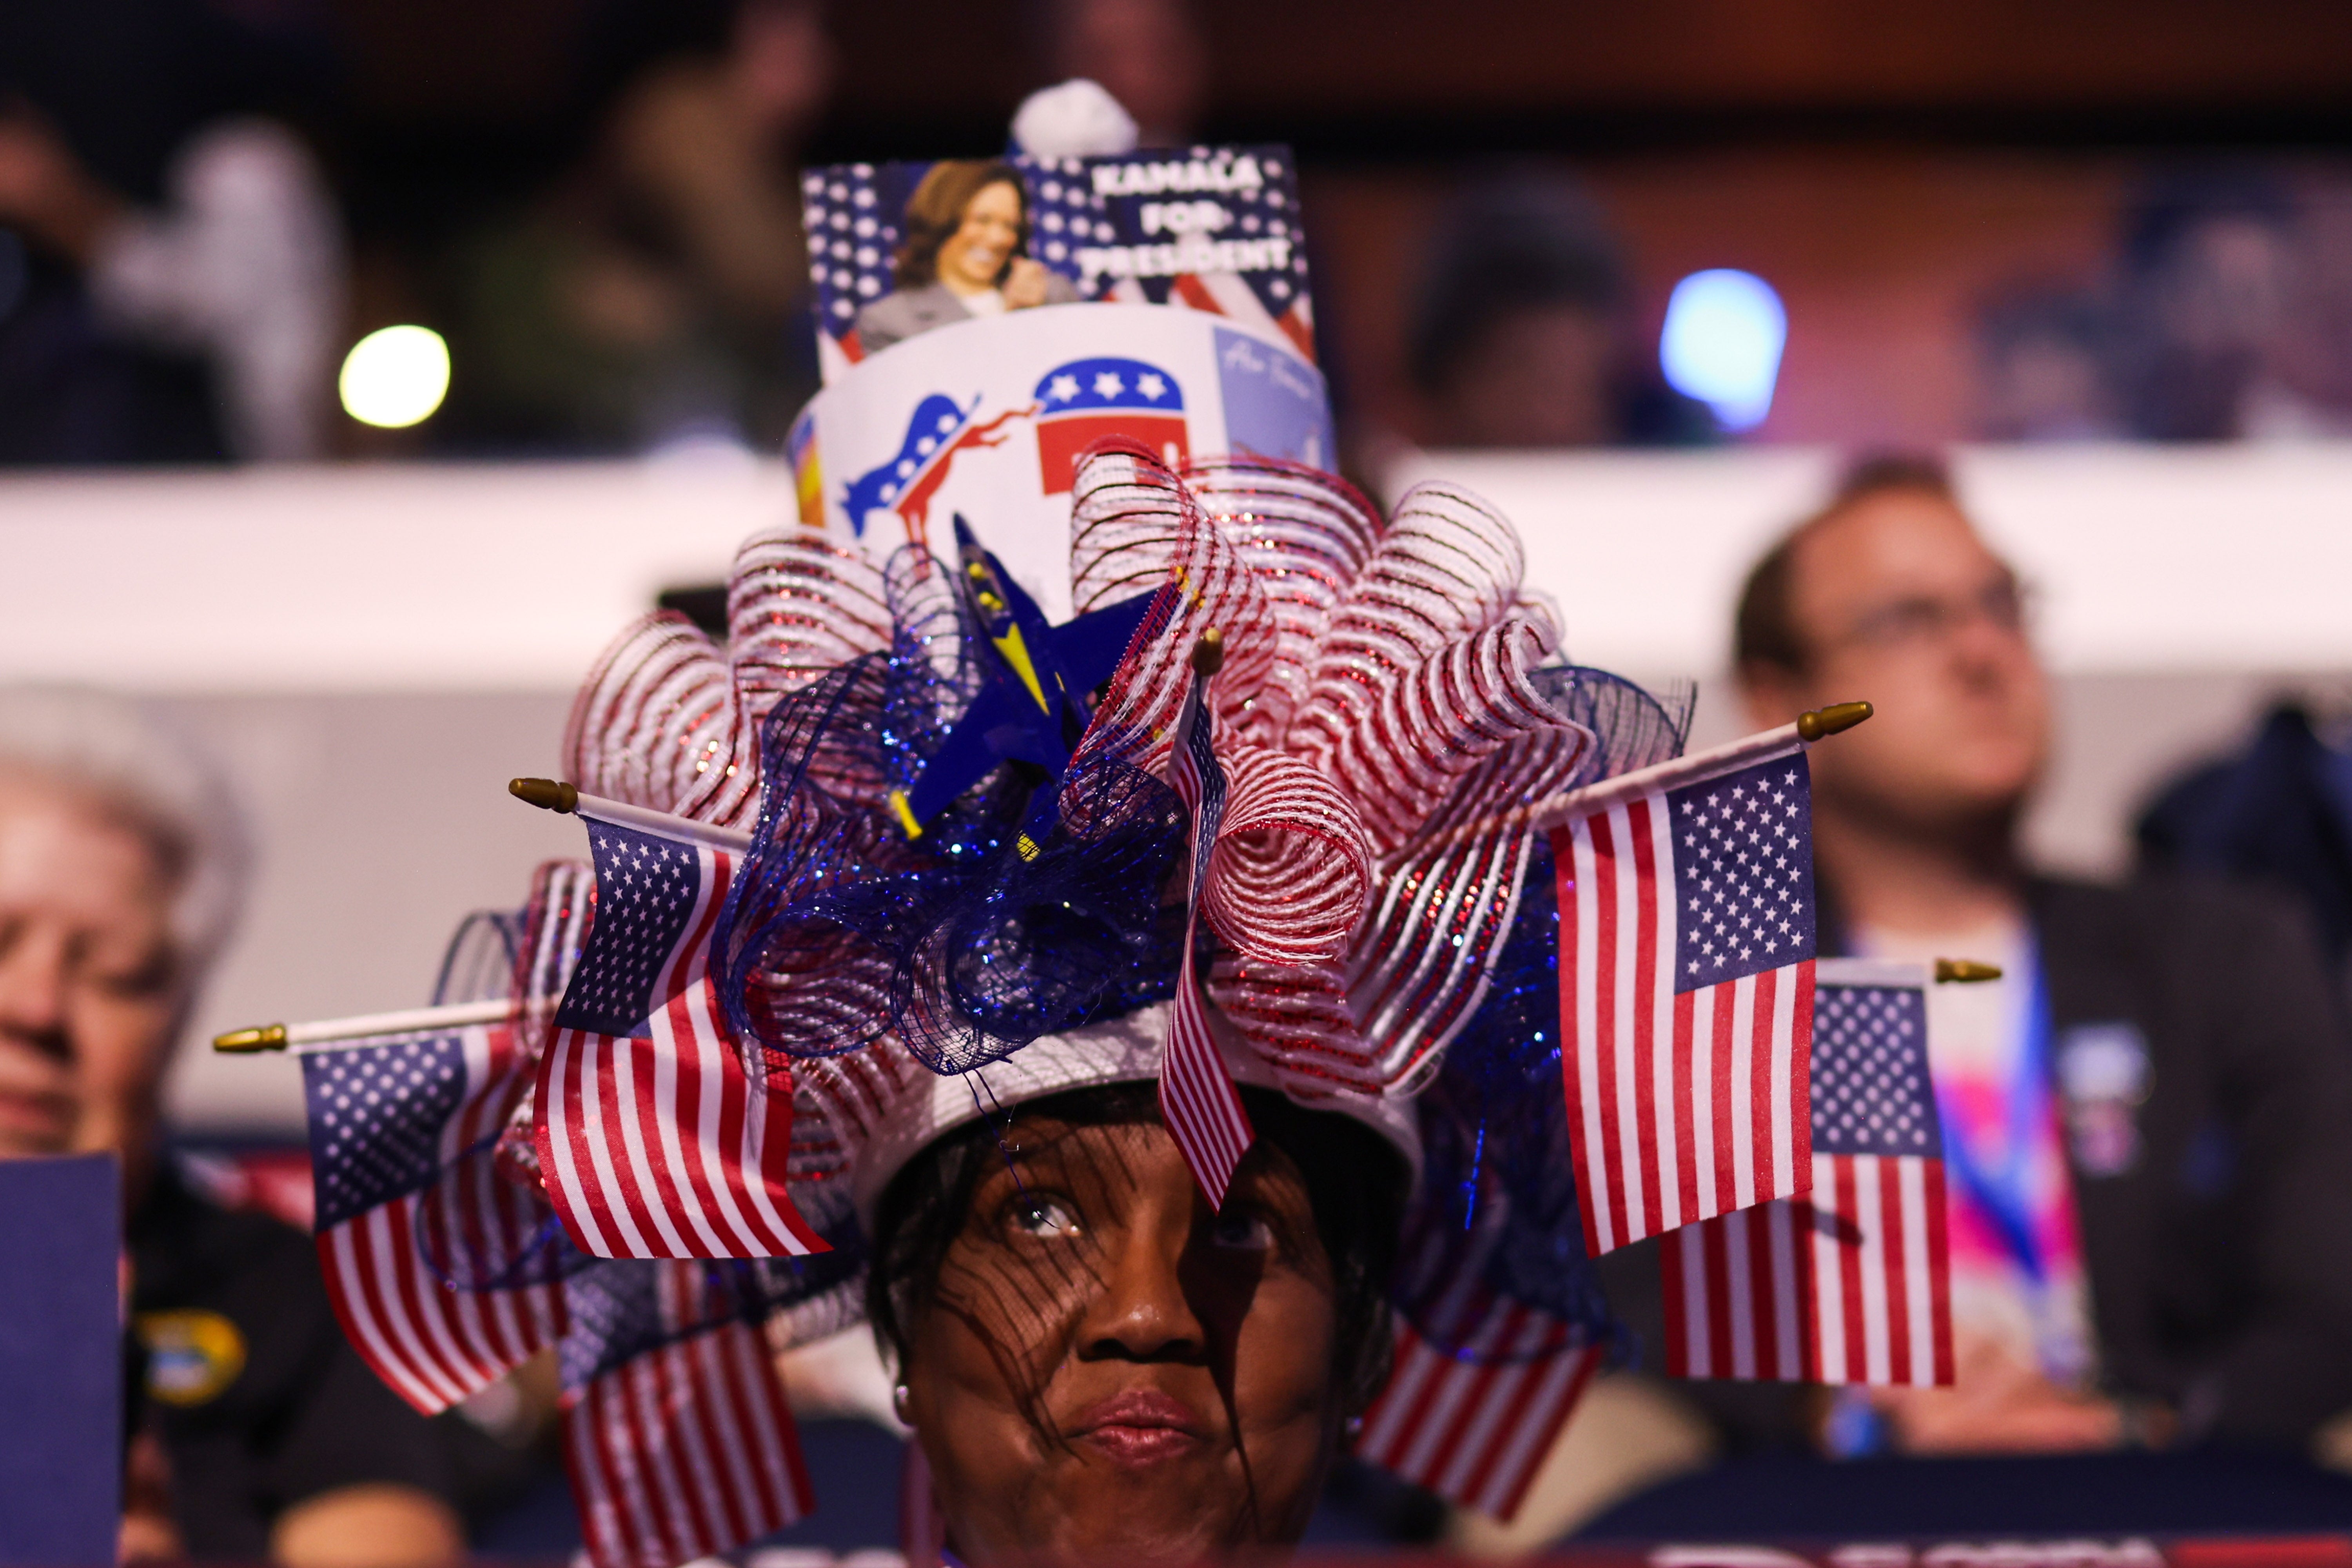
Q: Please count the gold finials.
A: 5